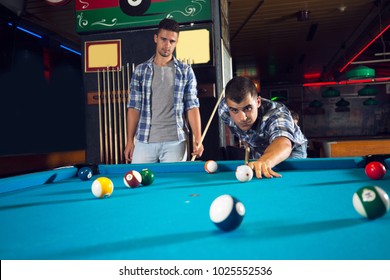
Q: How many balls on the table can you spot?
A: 9